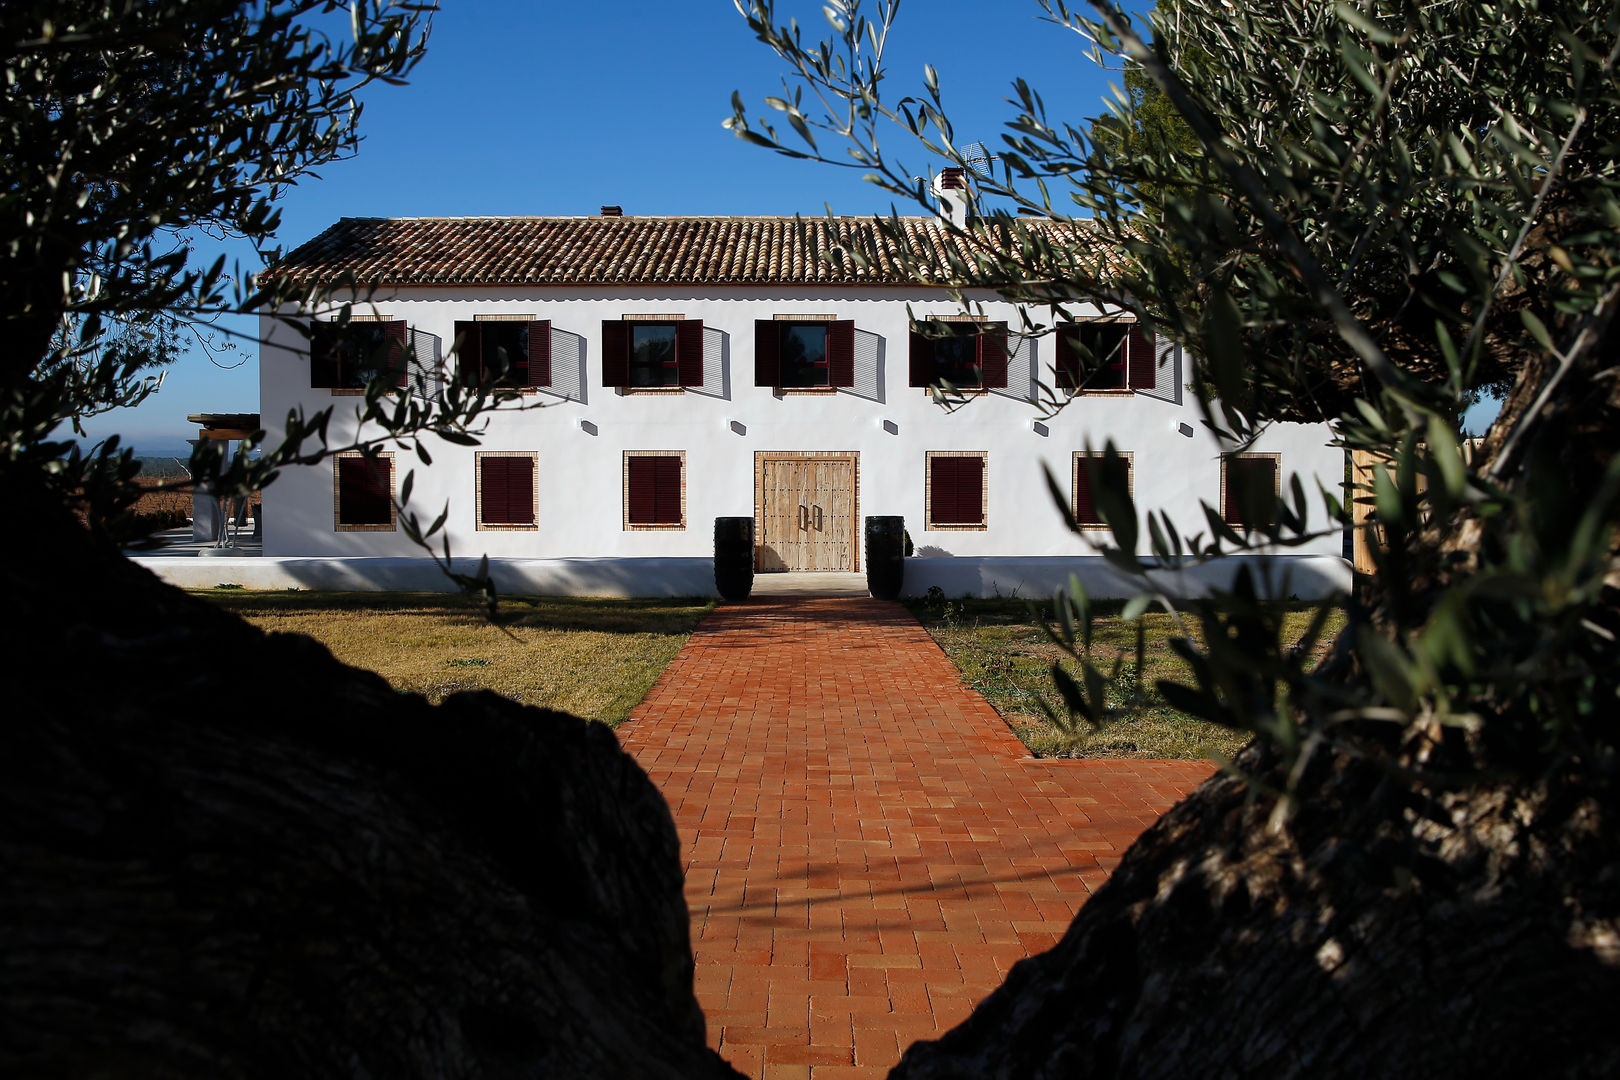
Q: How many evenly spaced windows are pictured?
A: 12